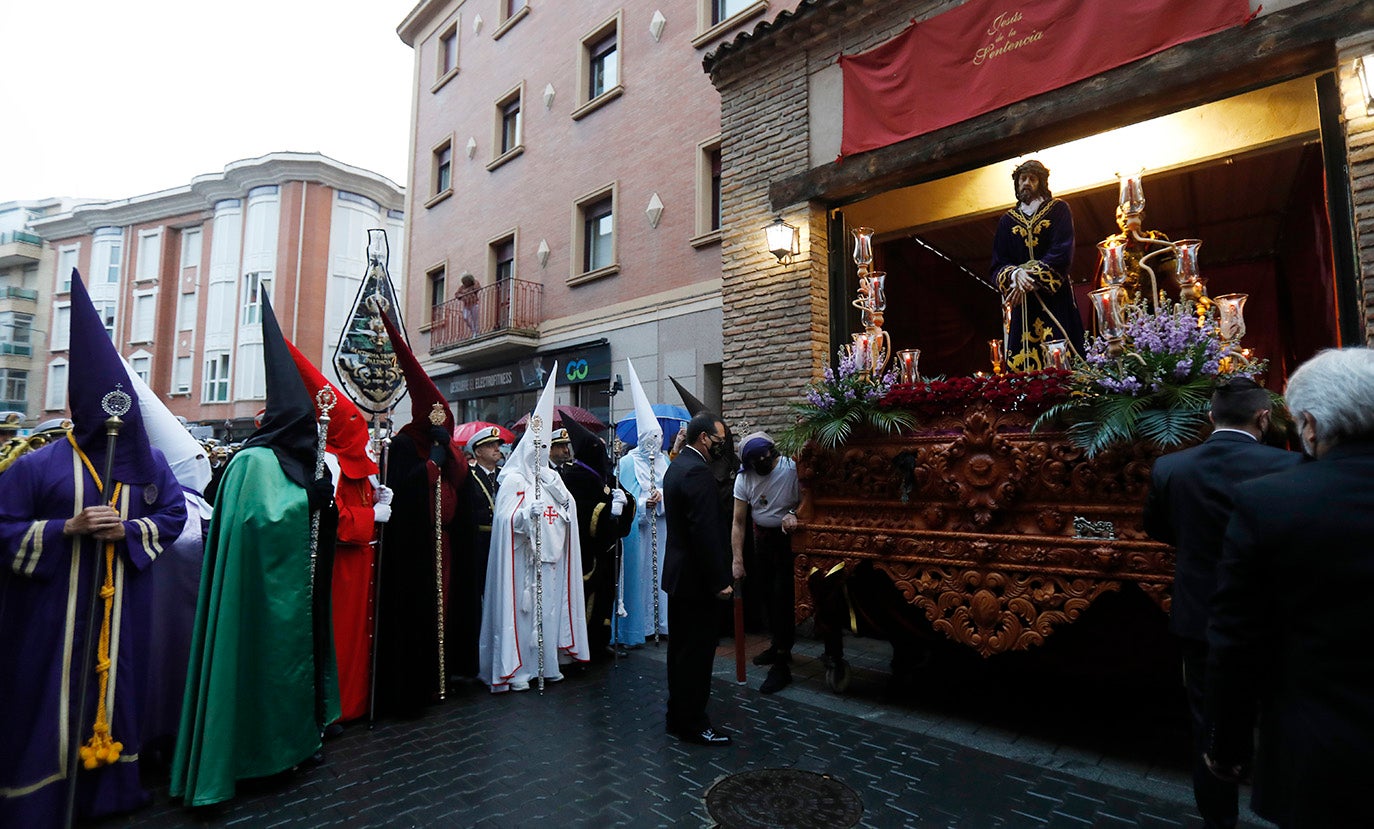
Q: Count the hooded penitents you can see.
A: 9